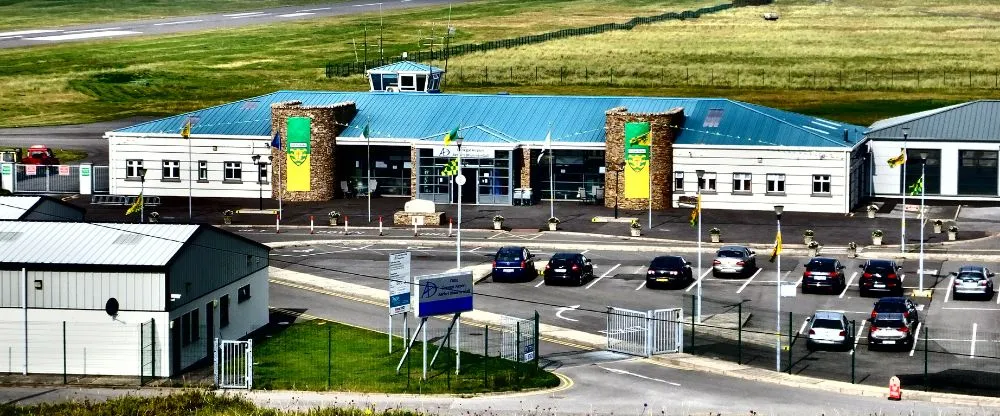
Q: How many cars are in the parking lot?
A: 10